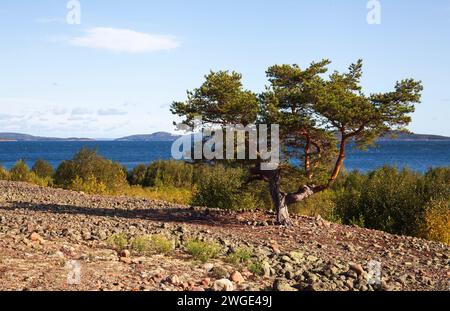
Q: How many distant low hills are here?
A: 3